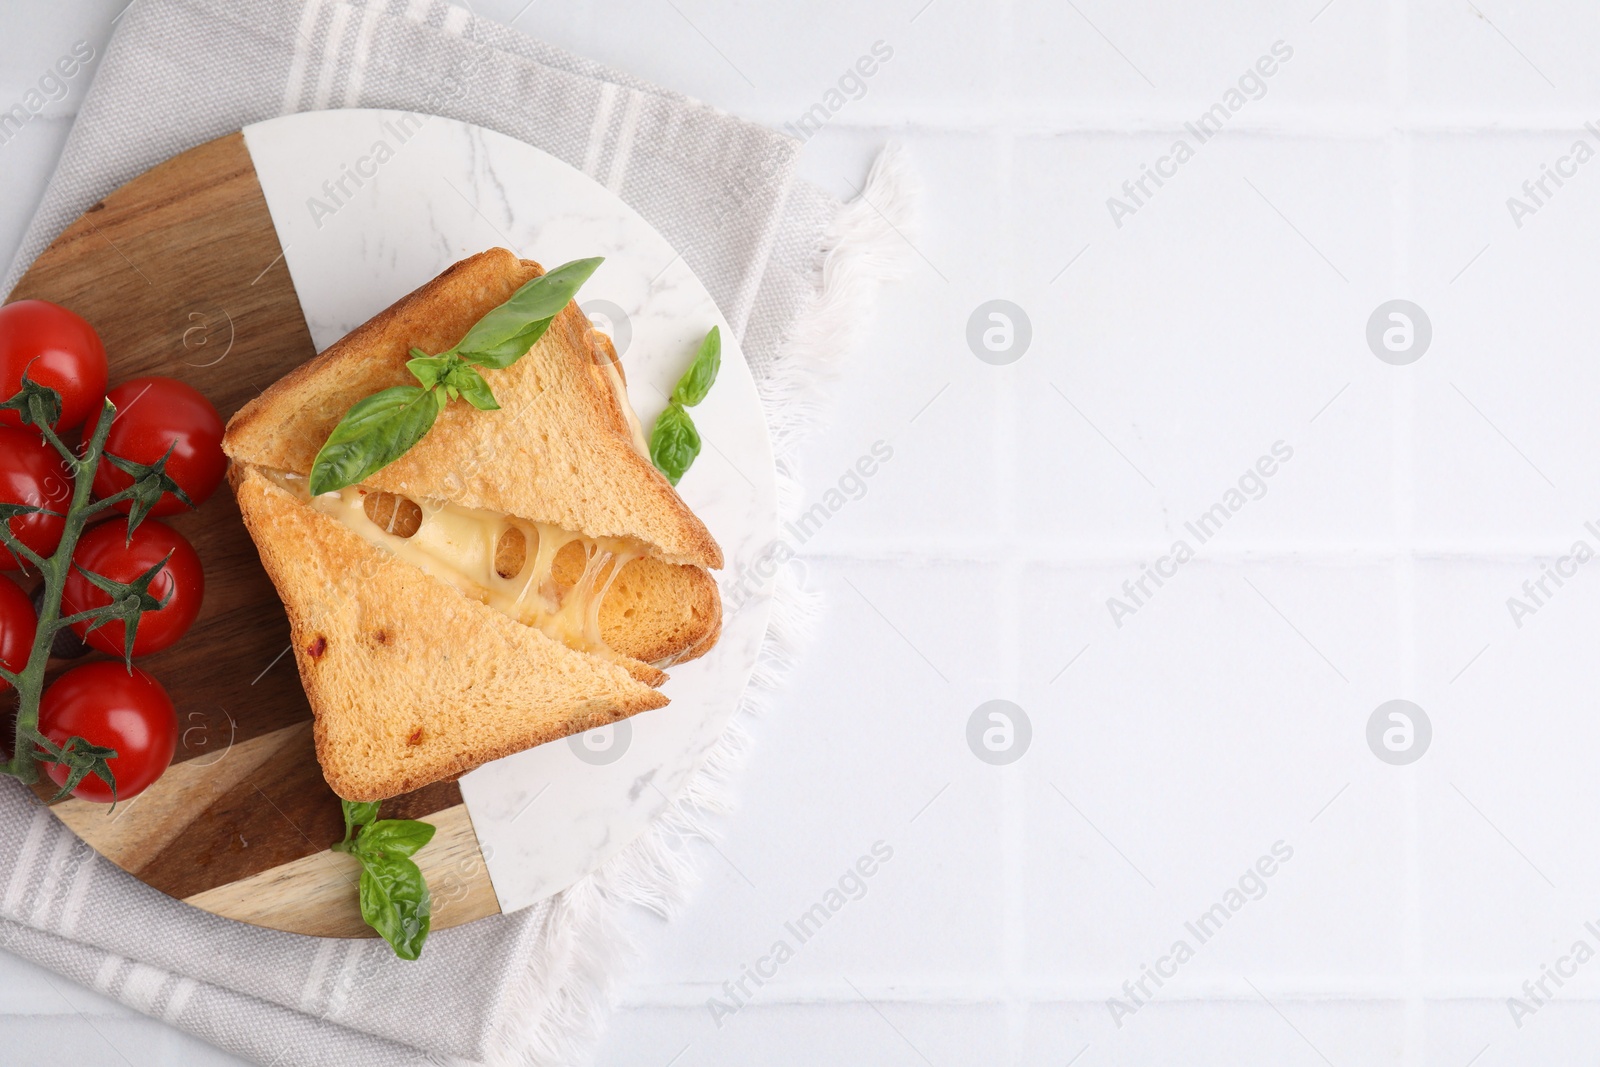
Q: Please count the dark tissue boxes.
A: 0